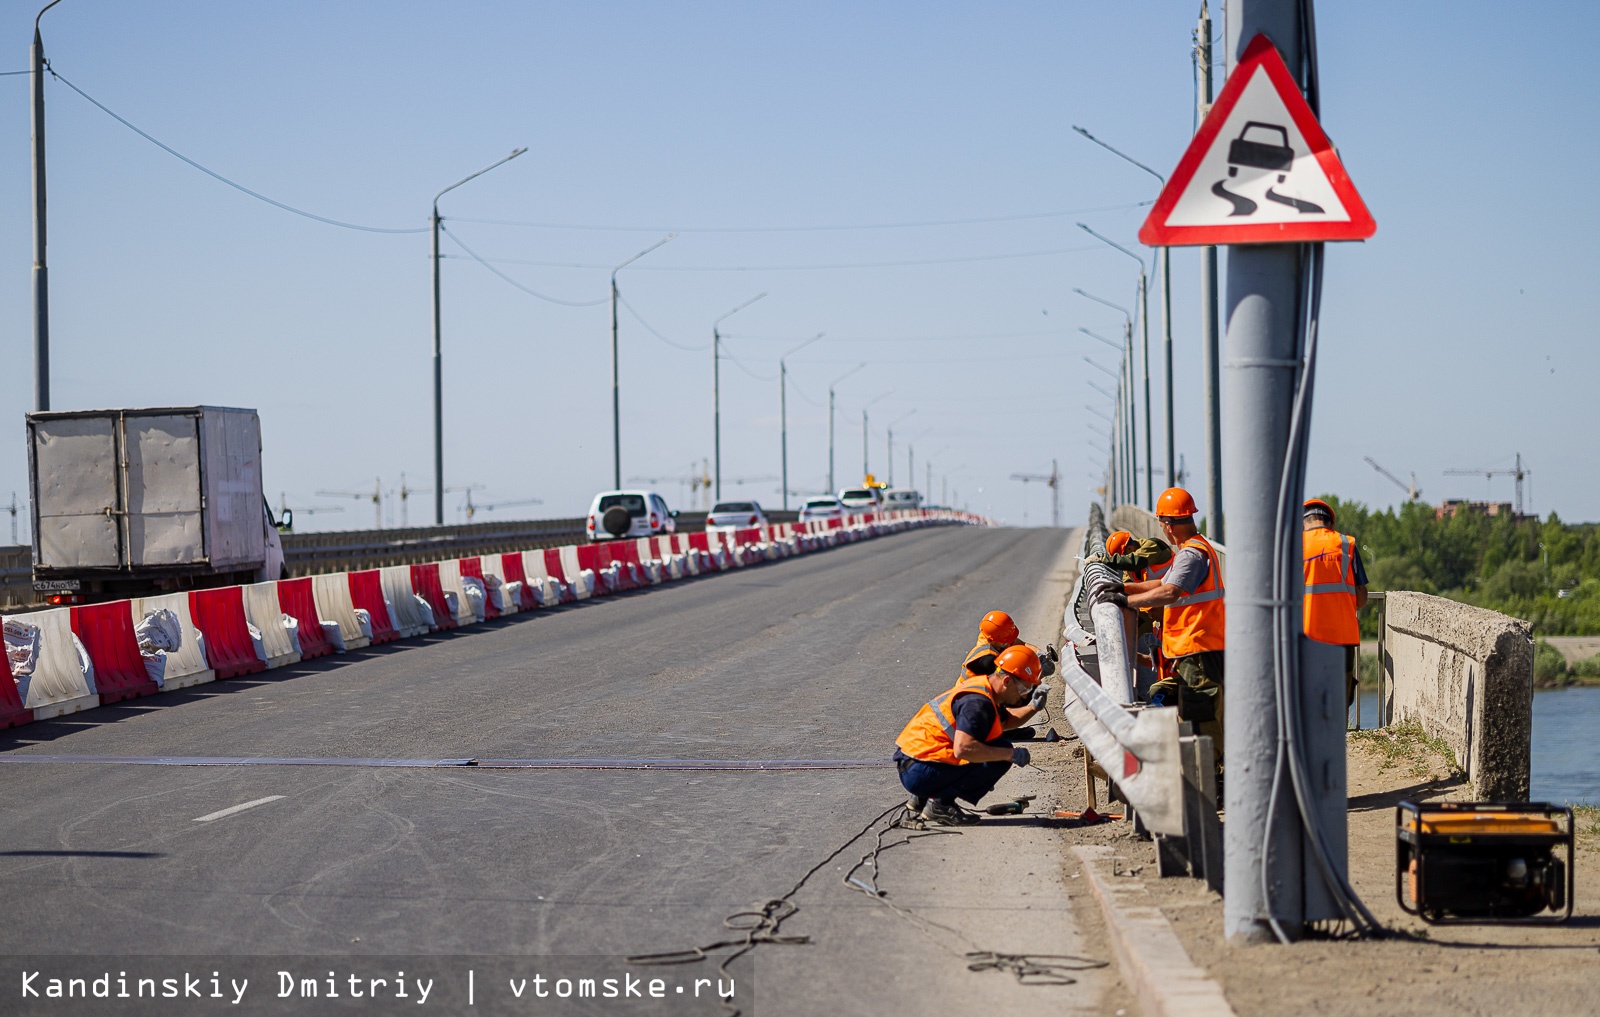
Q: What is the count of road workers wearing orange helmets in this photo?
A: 5